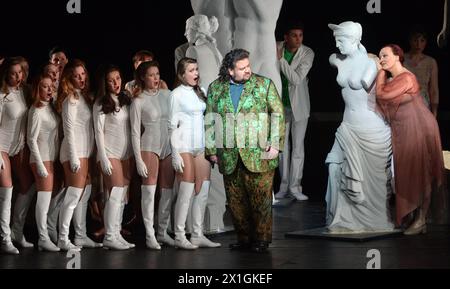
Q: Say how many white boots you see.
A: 12